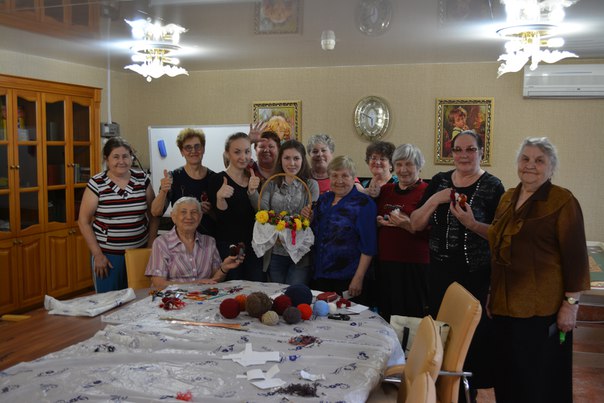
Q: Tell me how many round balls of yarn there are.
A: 10